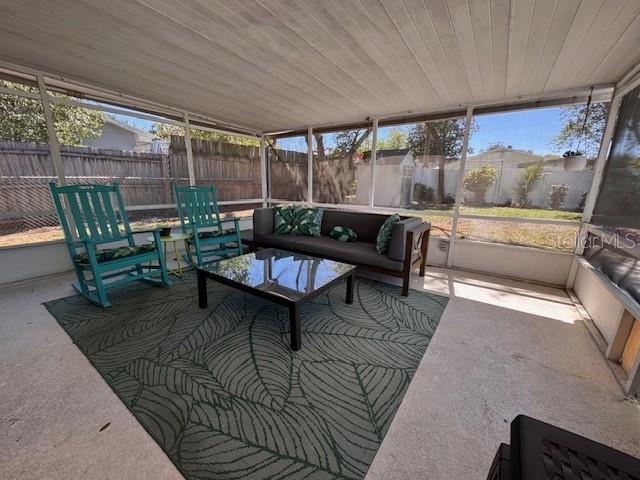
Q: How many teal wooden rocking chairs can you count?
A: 2